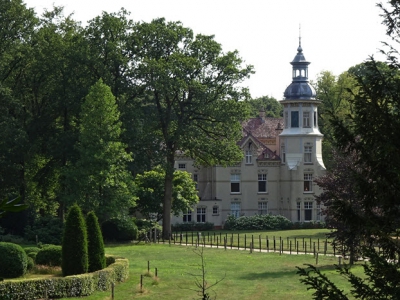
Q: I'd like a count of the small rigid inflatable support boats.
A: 0